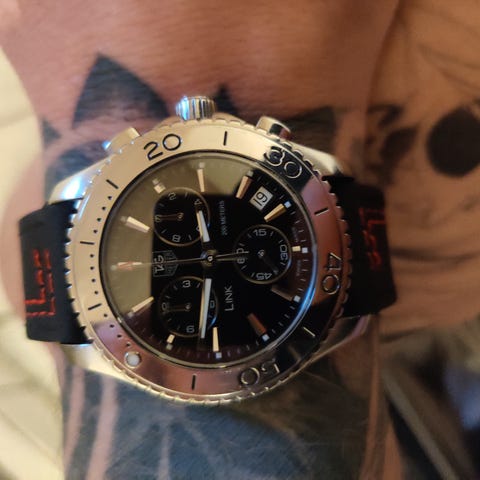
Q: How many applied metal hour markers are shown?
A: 12